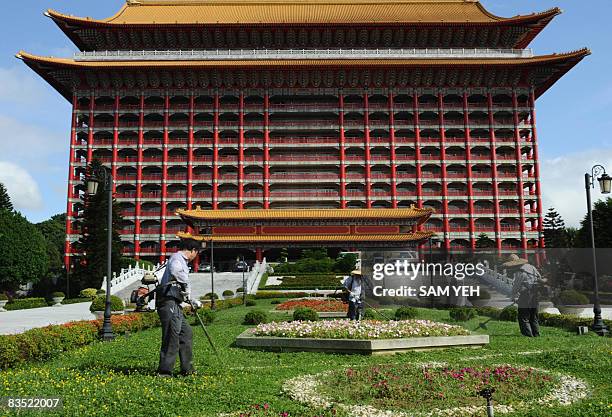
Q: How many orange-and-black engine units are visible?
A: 1